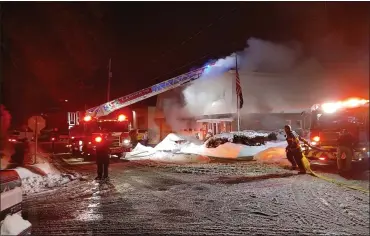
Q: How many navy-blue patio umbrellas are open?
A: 0